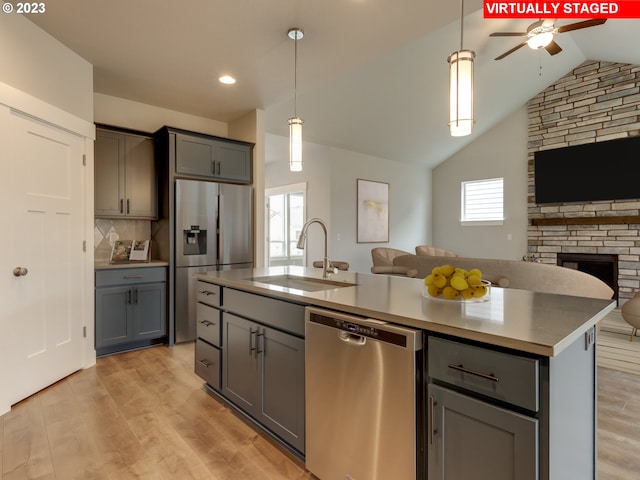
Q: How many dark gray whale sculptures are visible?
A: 0